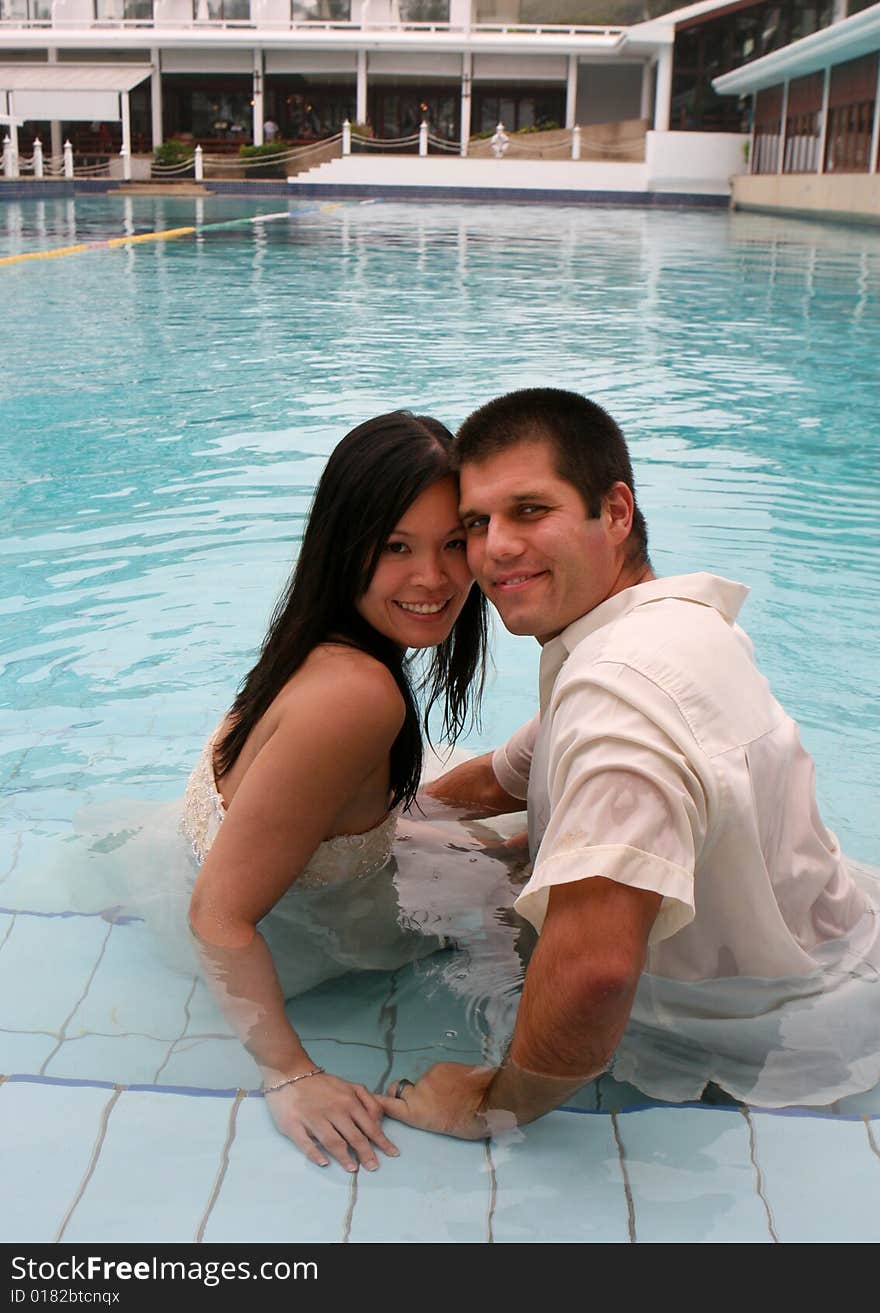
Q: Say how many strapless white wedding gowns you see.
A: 1